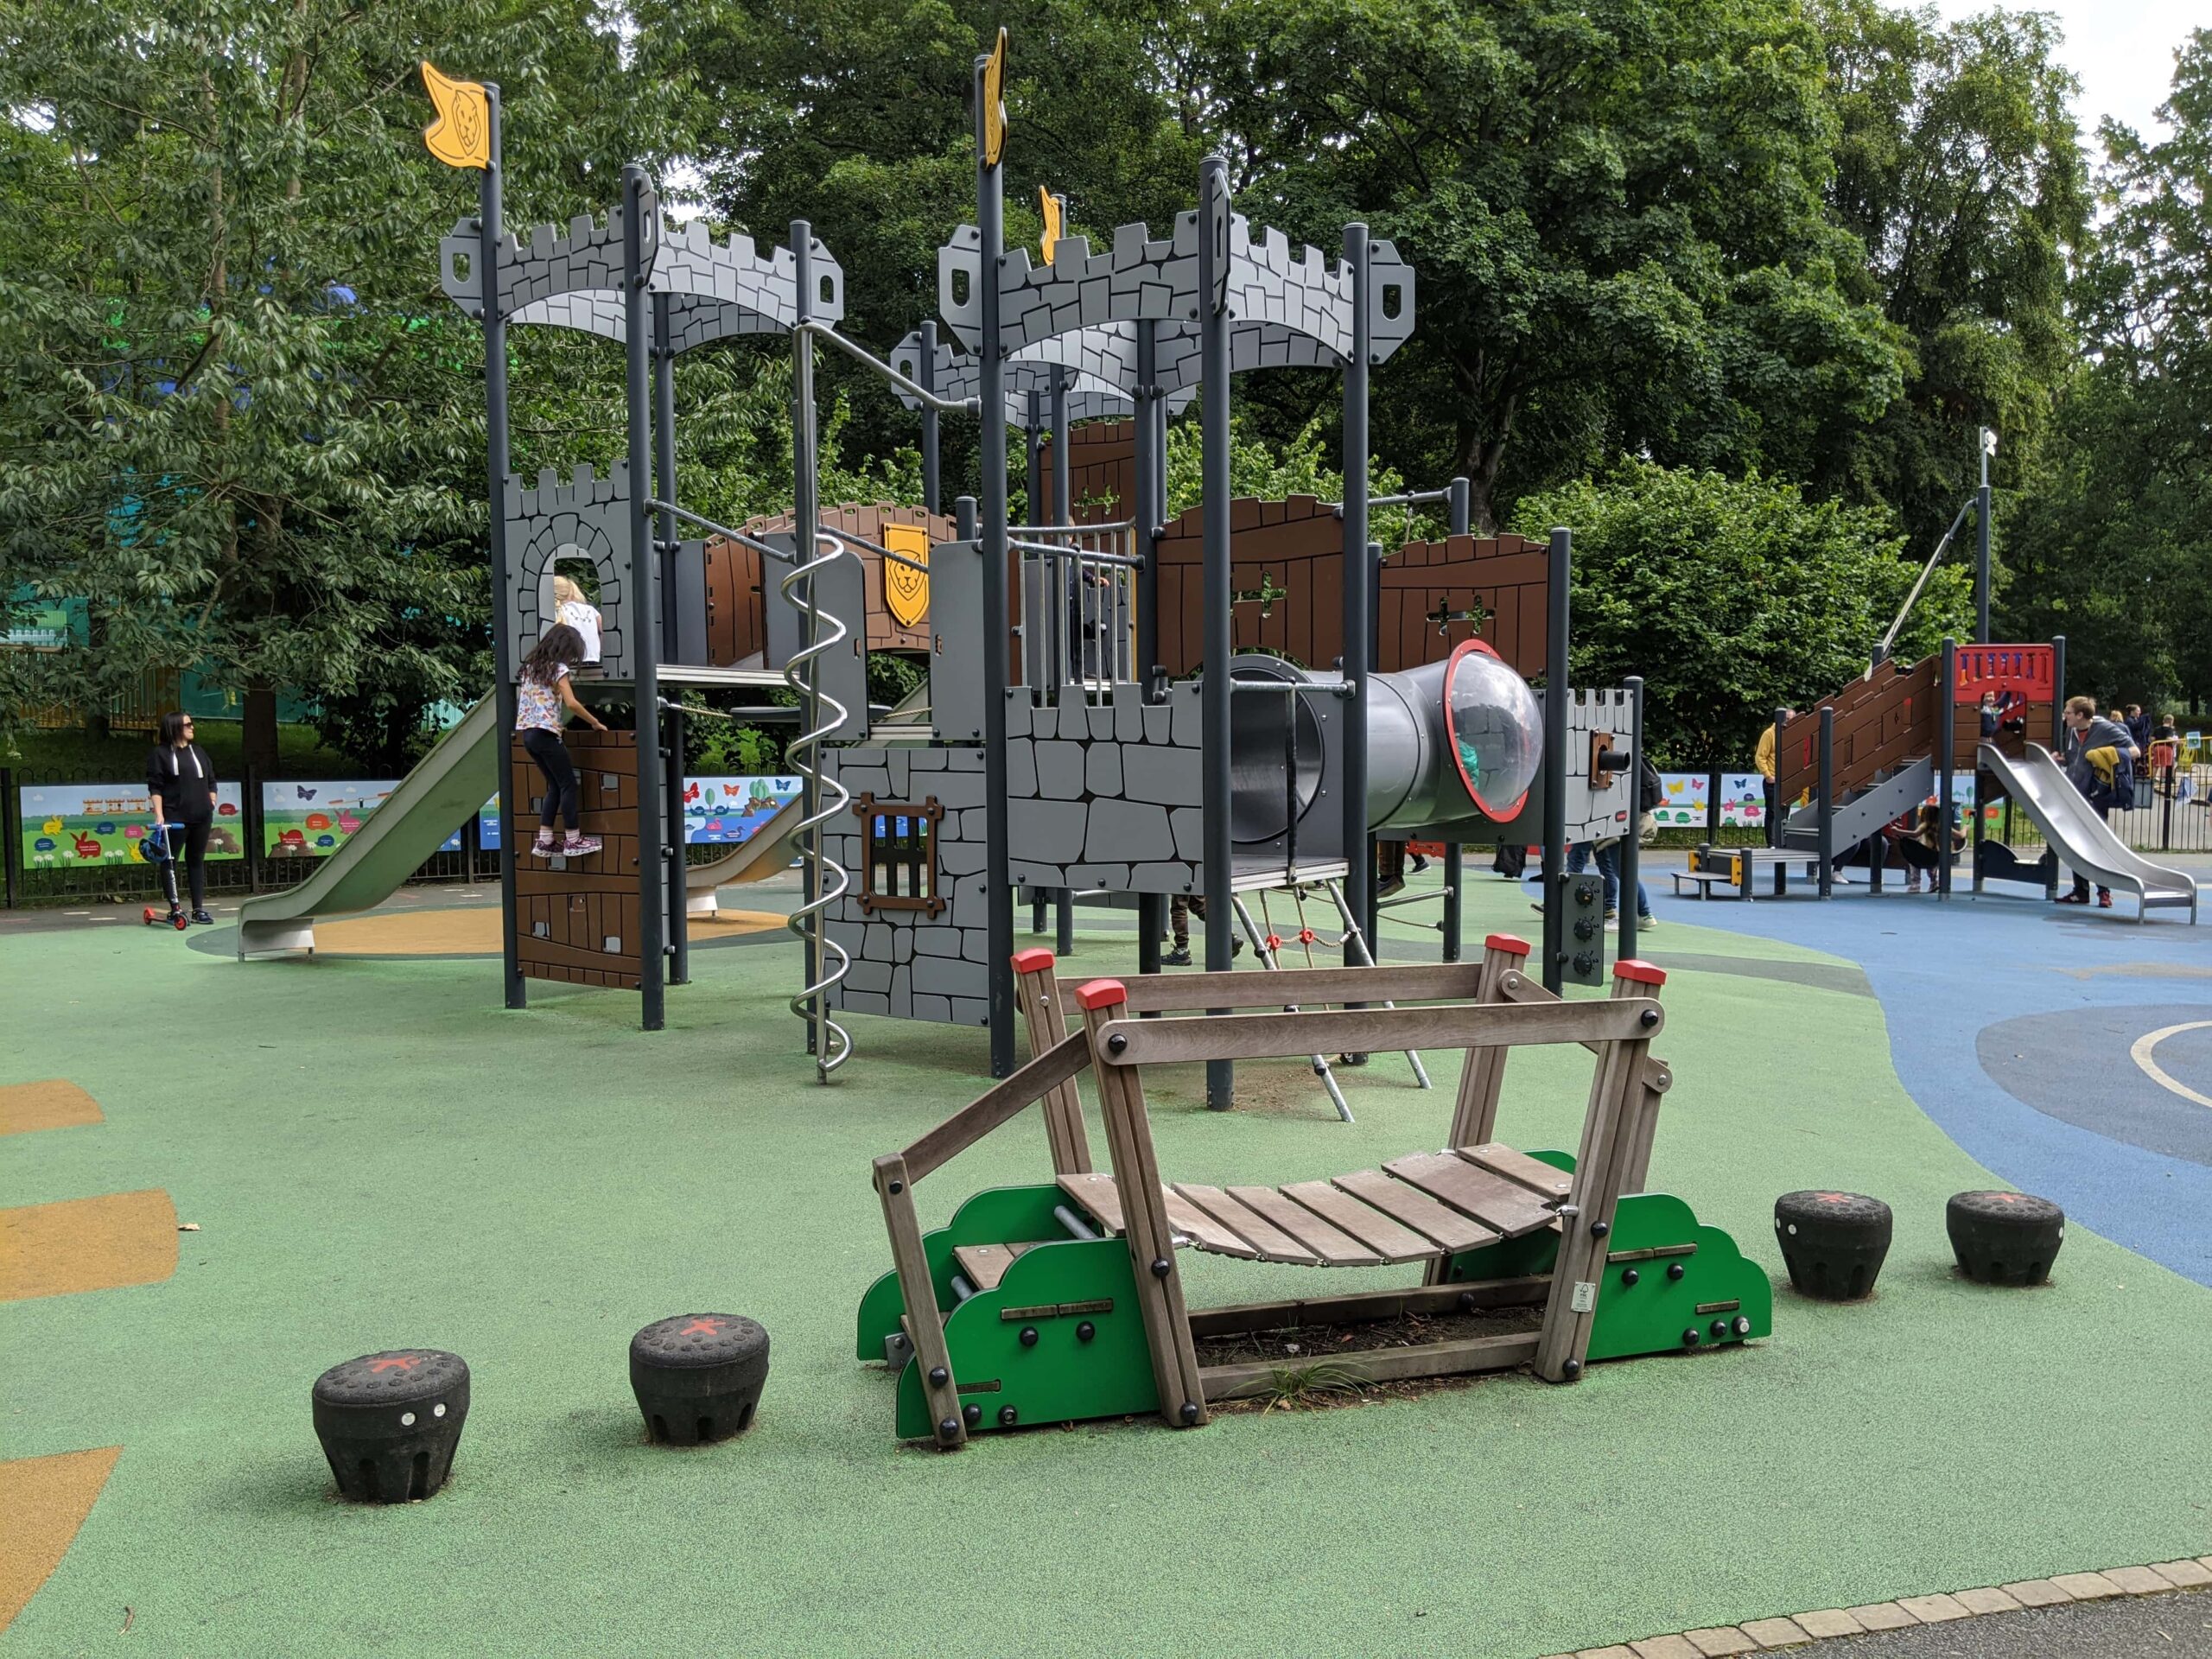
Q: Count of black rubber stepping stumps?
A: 4